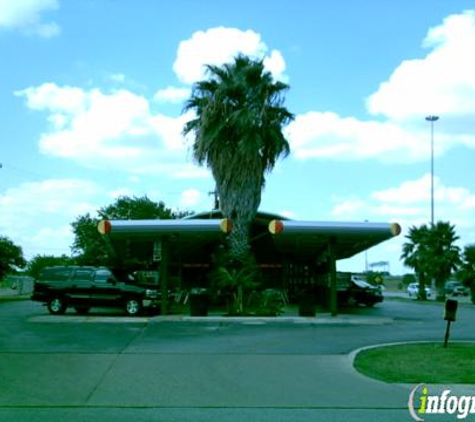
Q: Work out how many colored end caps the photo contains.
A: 4